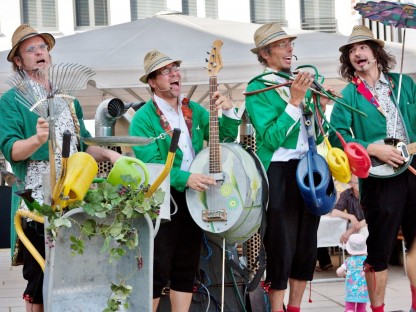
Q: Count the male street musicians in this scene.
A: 4